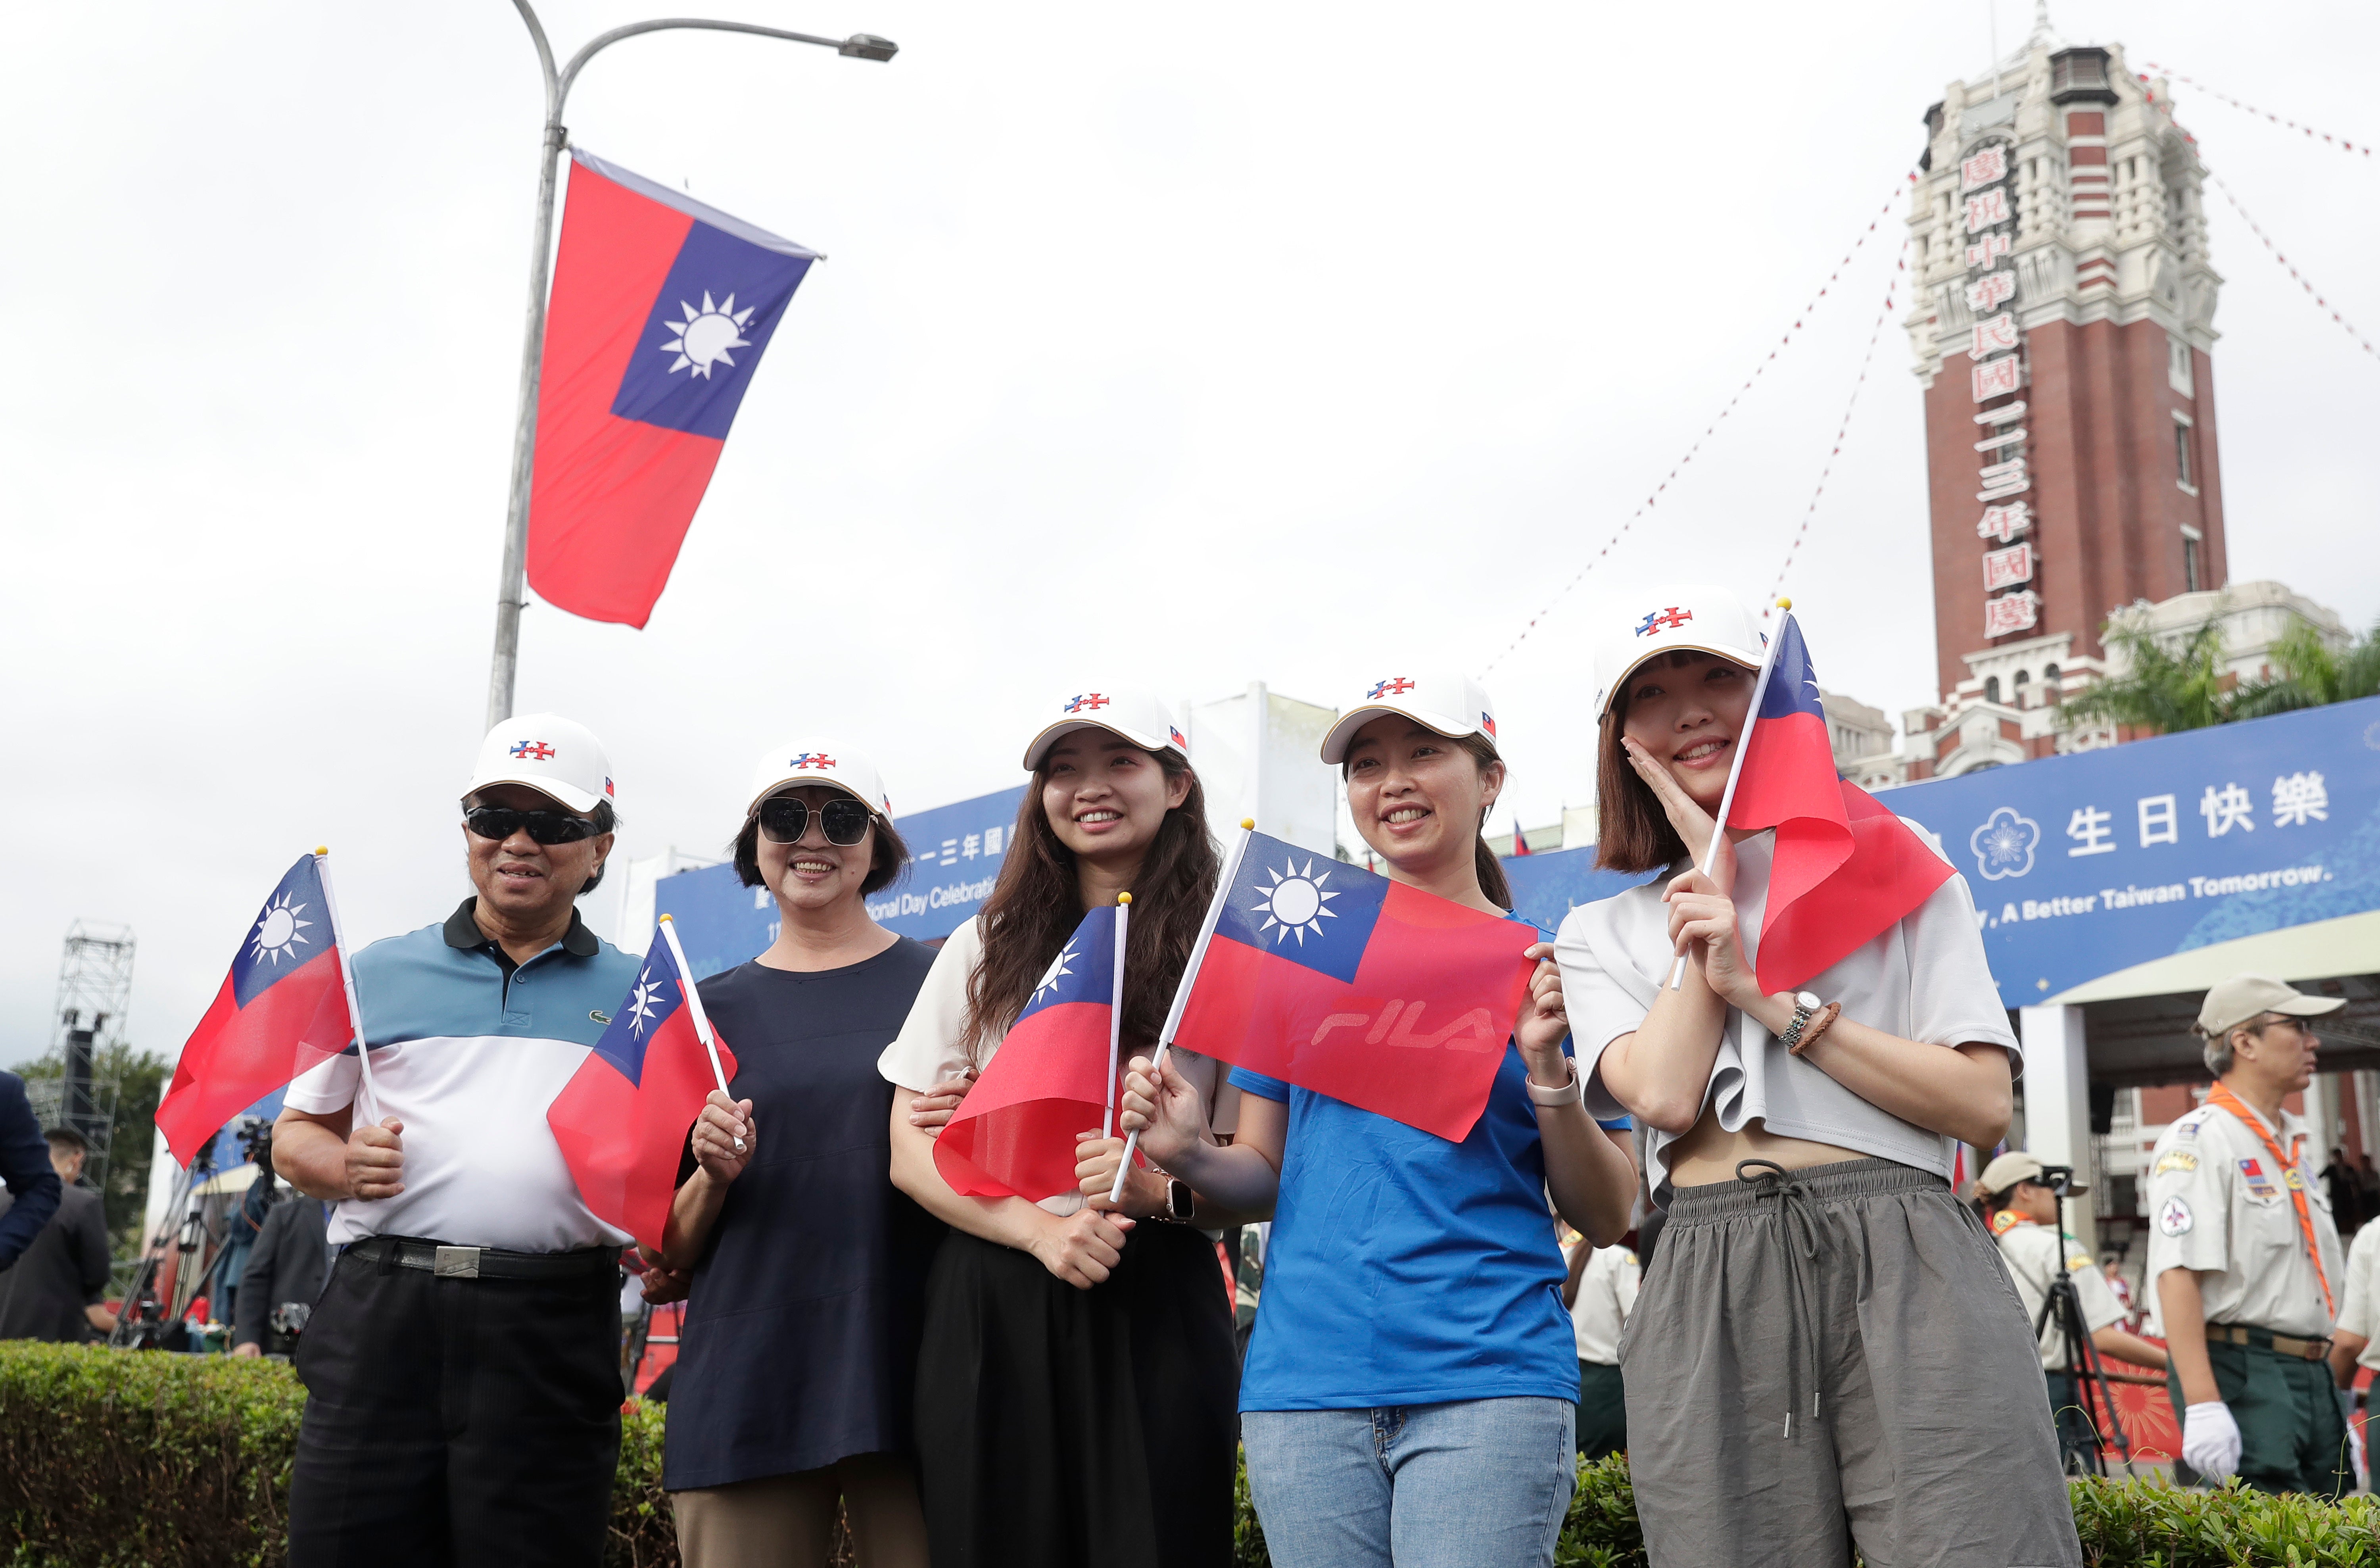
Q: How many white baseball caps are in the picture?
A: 5